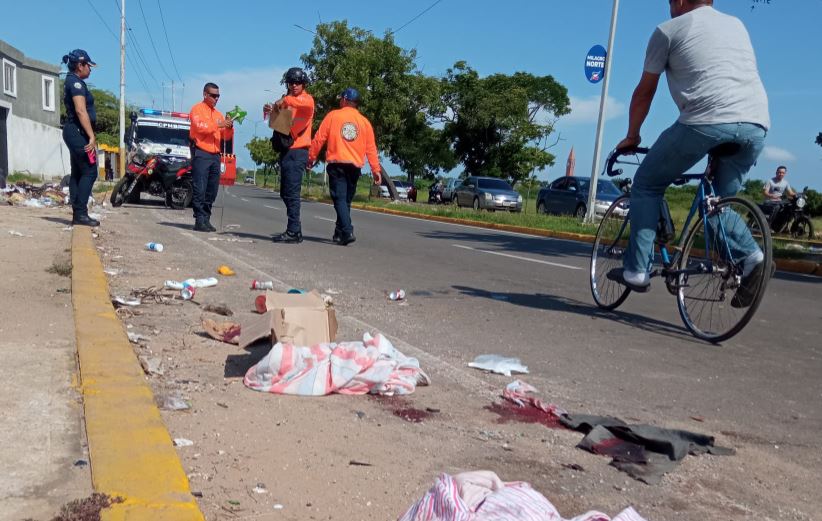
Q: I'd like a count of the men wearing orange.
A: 3